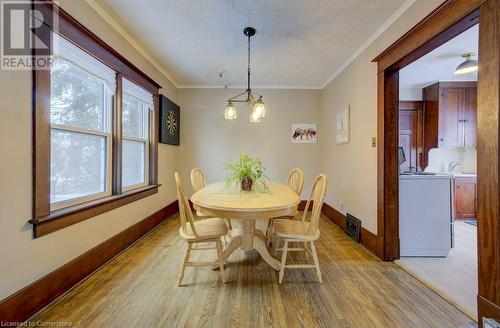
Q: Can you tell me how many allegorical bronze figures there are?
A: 0